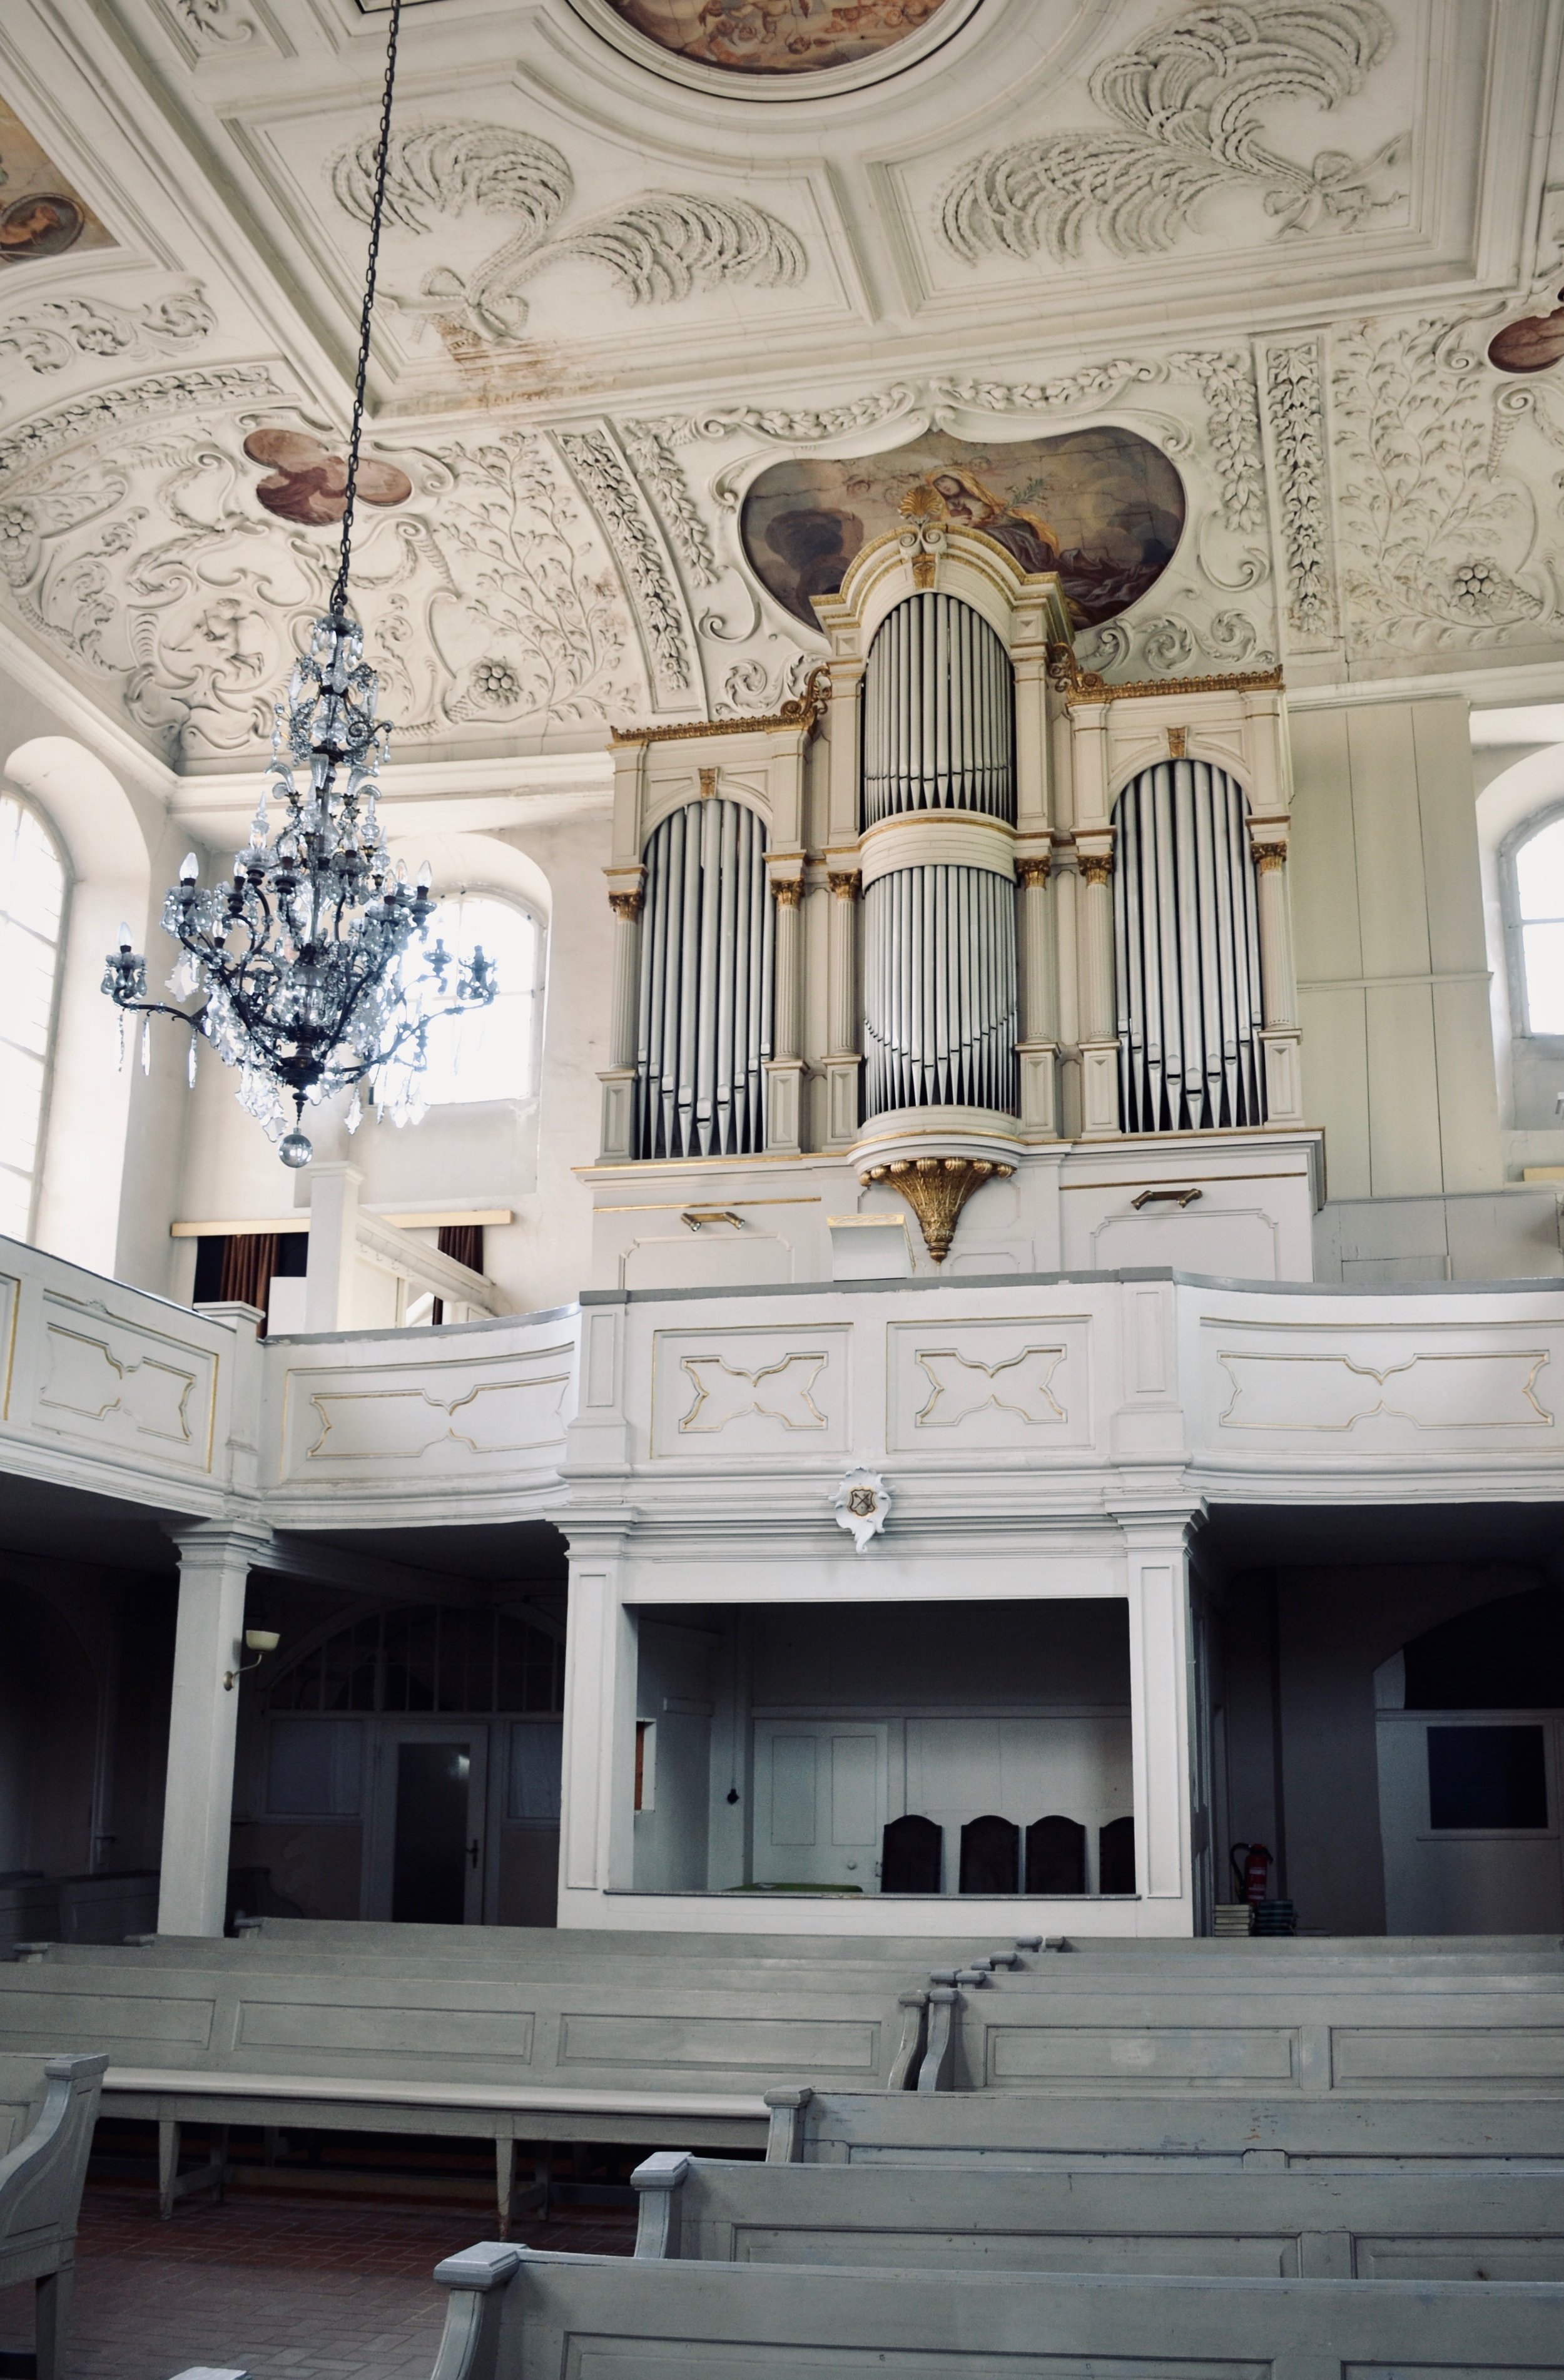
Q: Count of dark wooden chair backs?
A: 4